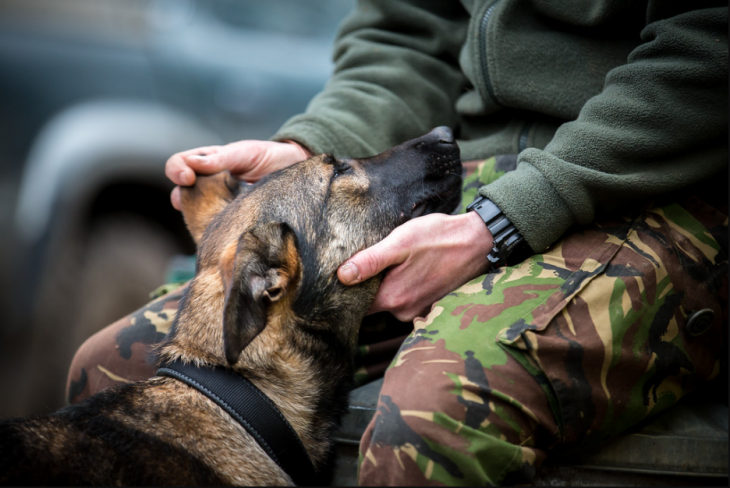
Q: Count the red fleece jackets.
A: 0